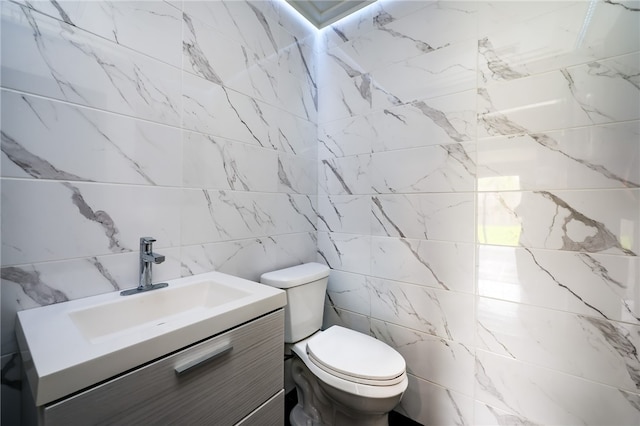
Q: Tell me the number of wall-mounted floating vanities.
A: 1